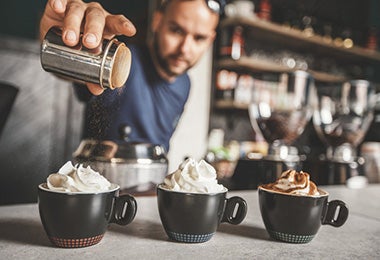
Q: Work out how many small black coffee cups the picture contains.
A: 3